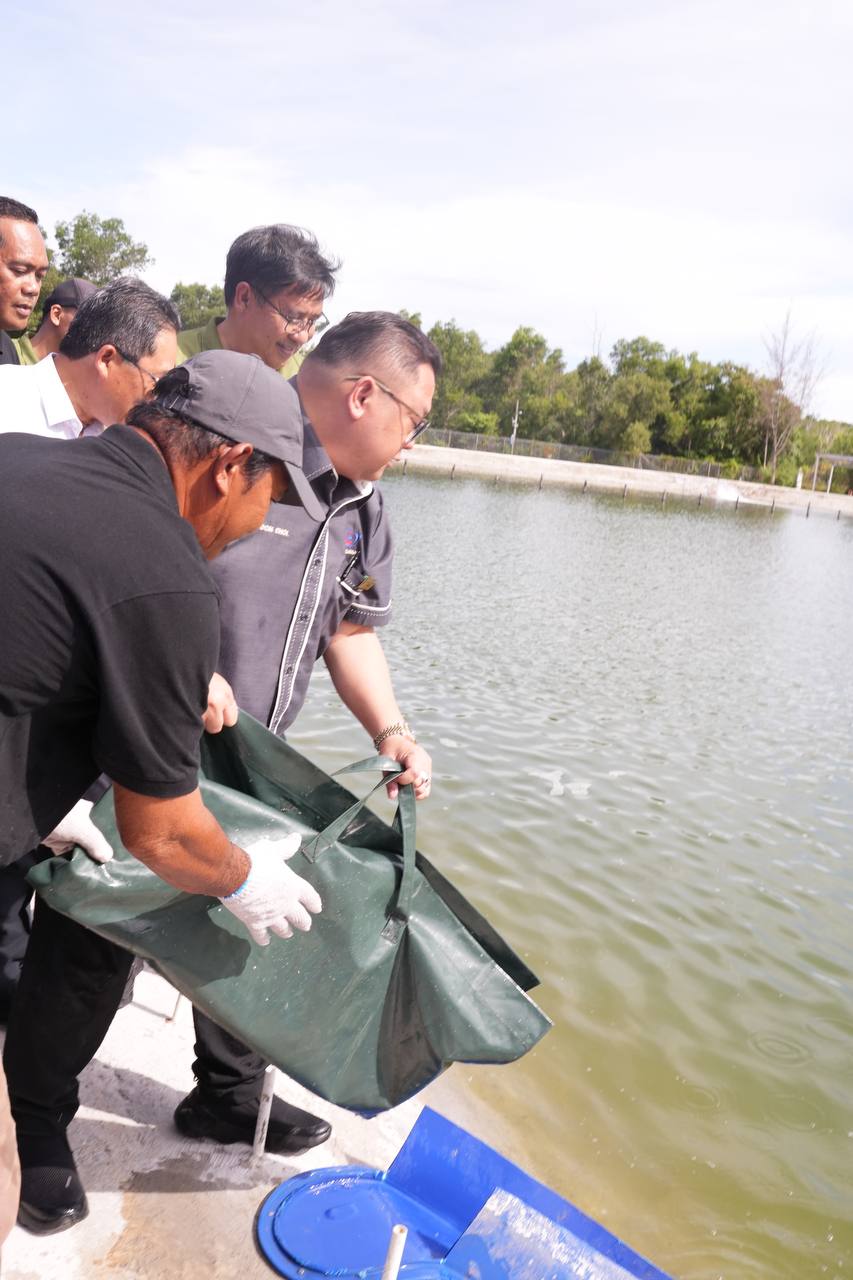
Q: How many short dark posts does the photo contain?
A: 12